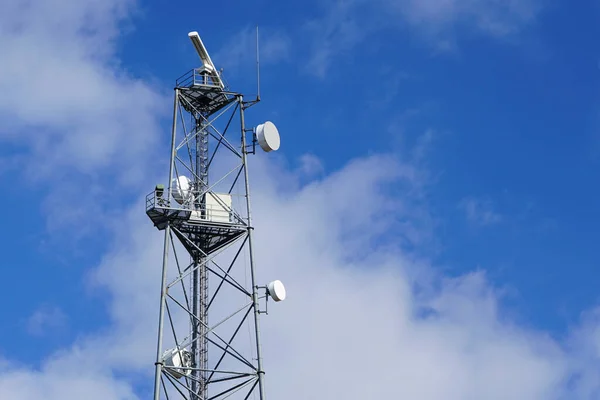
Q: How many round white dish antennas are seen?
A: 4